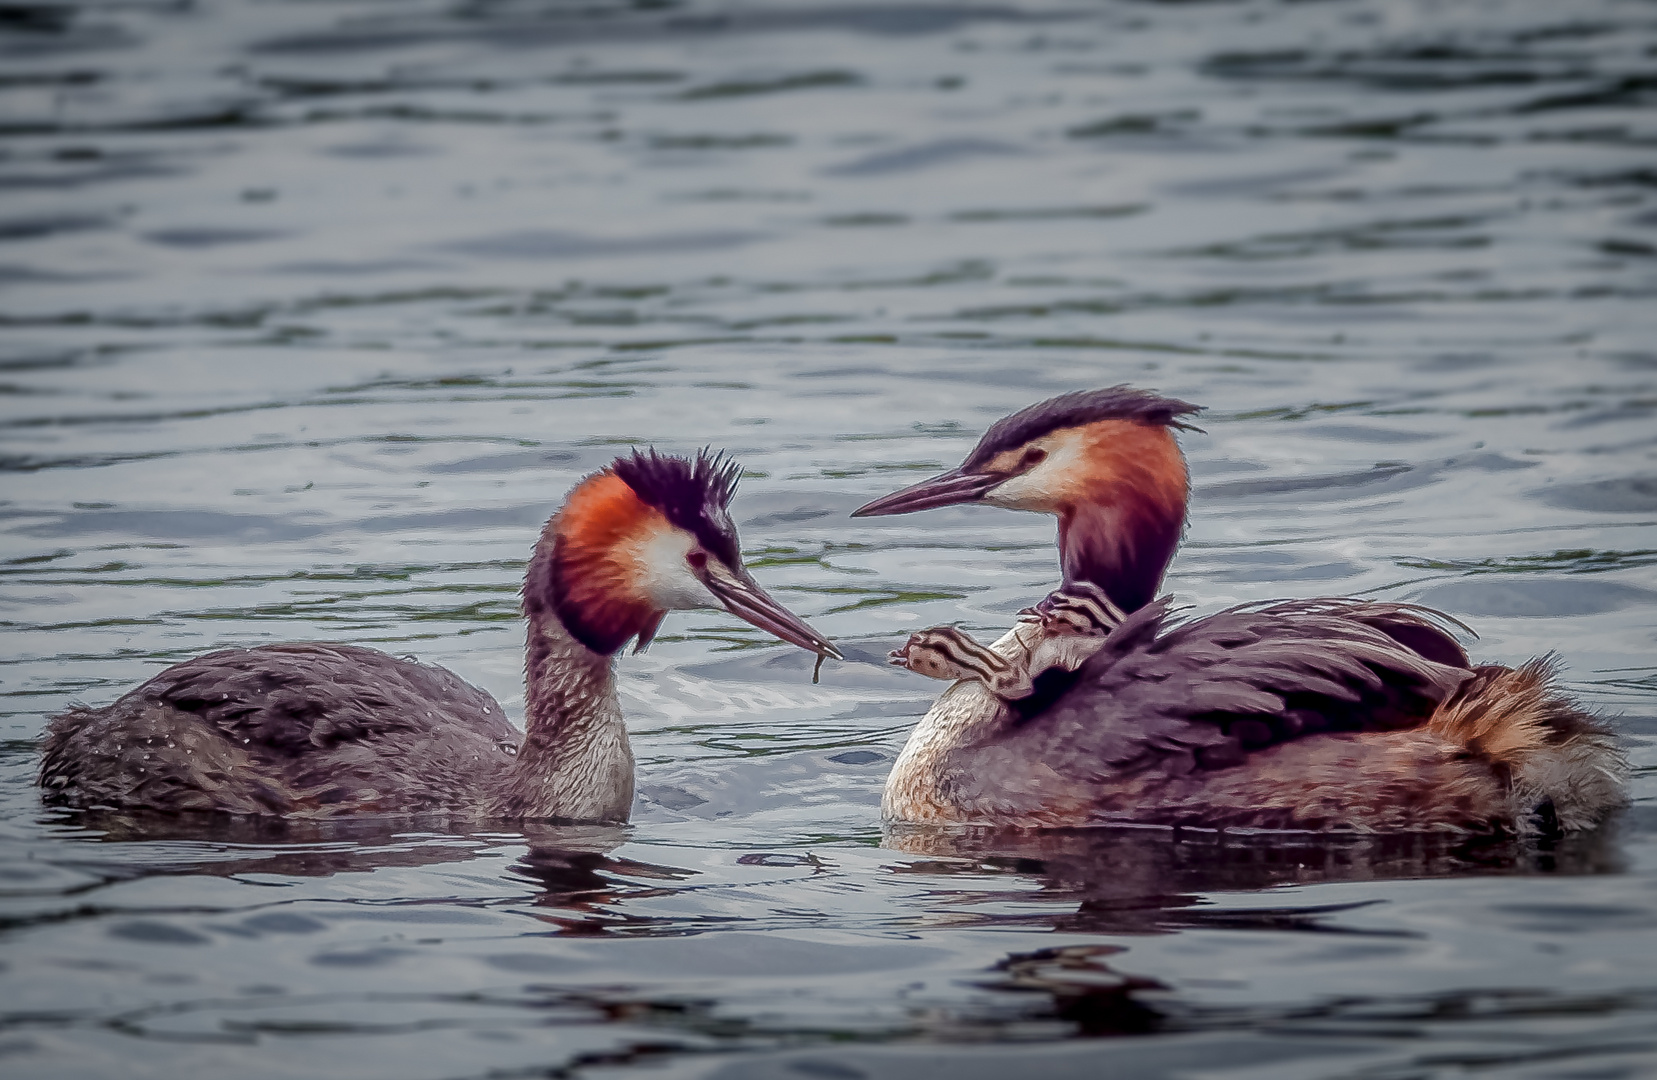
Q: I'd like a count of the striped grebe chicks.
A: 2